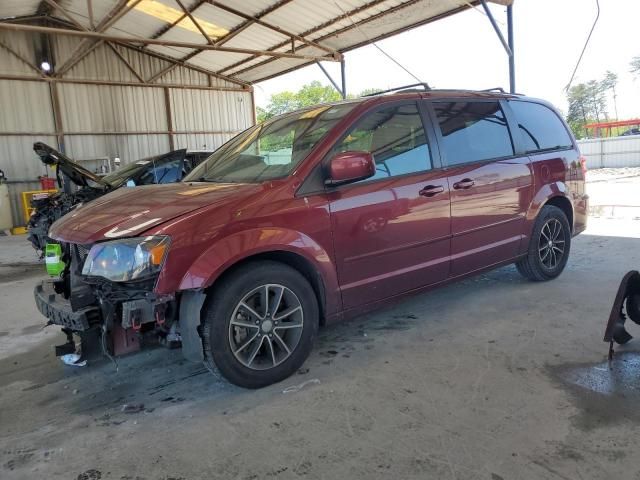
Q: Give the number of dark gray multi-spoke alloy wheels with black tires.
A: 2